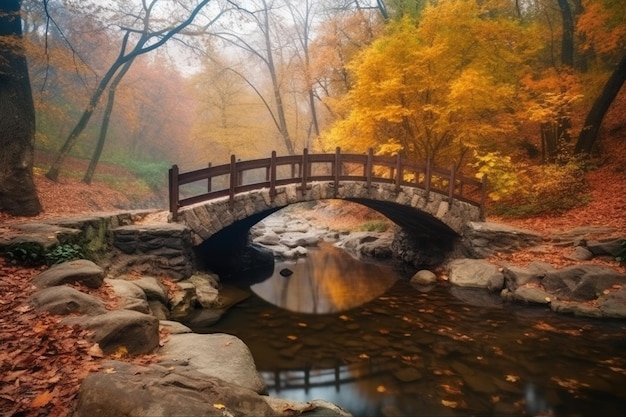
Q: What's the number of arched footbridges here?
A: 1